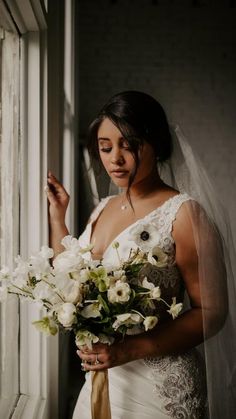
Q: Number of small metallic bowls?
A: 0